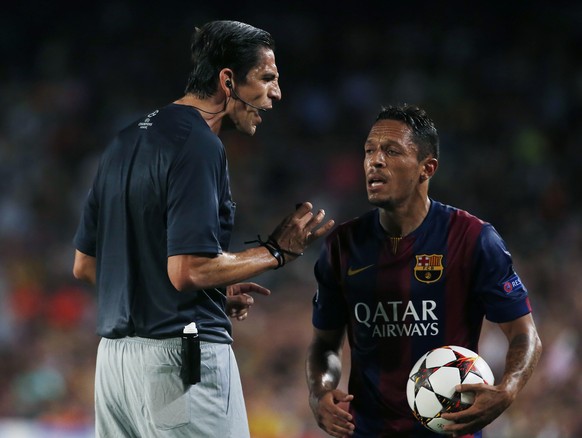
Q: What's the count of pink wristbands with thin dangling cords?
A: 0